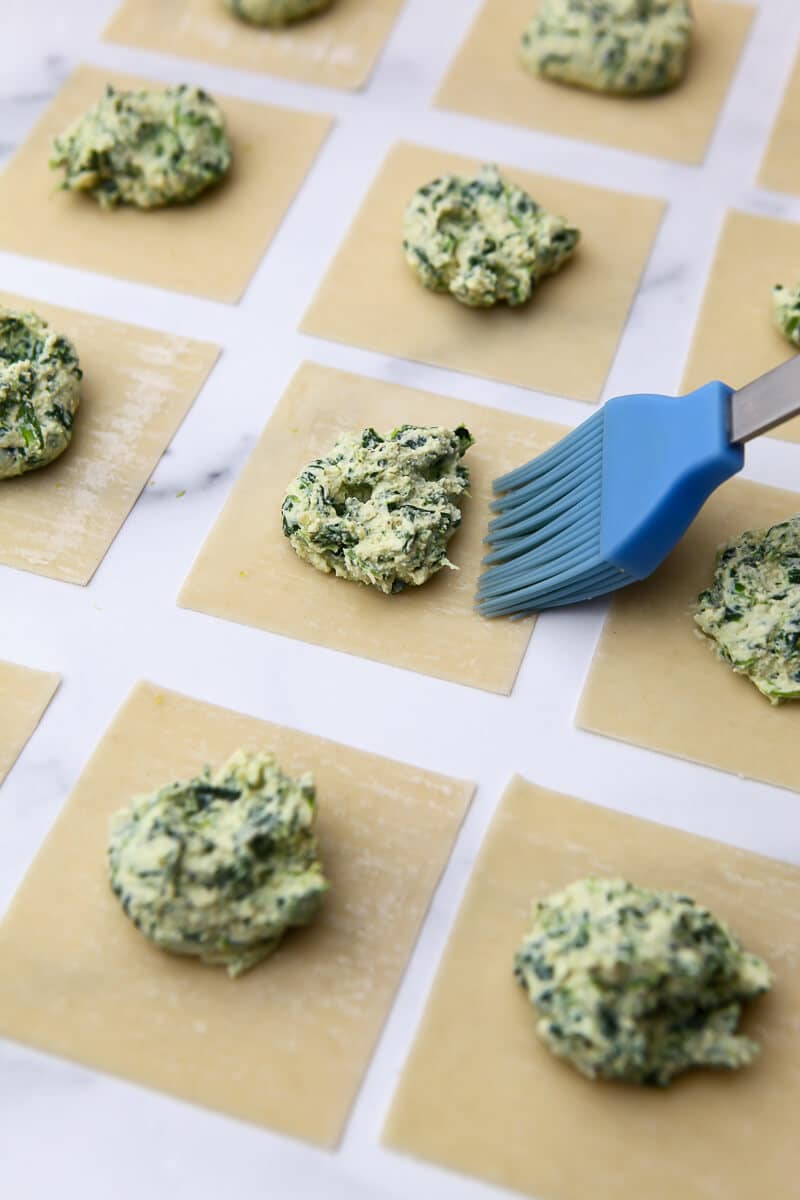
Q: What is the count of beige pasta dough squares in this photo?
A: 12